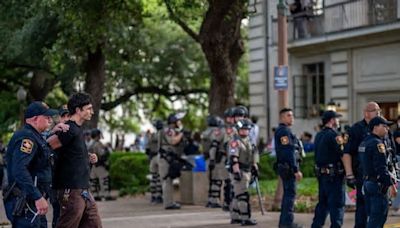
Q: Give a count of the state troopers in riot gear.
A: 7